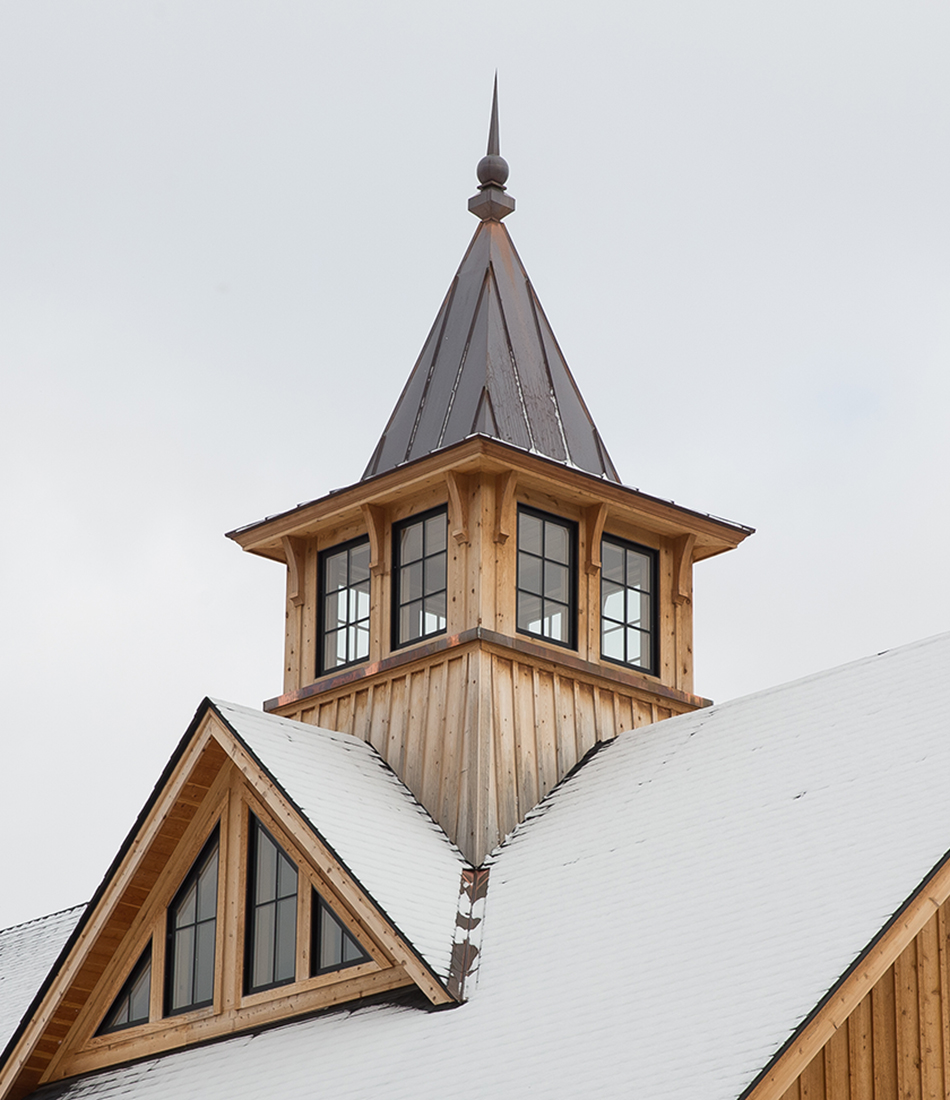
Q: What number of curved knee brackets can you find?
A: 6